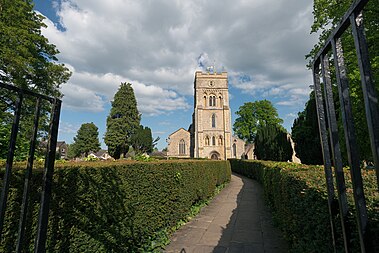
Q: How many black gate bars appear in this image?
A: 7